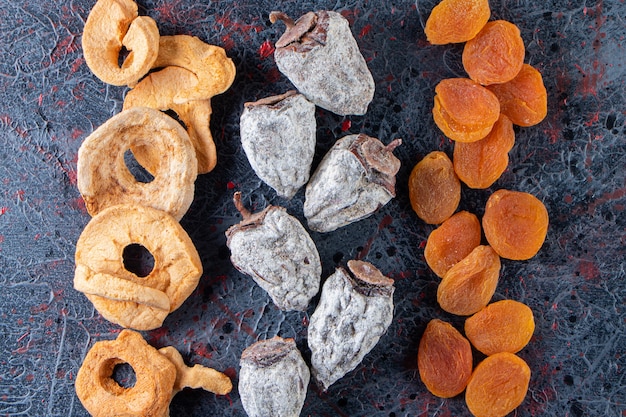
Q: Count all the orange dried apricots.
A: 12